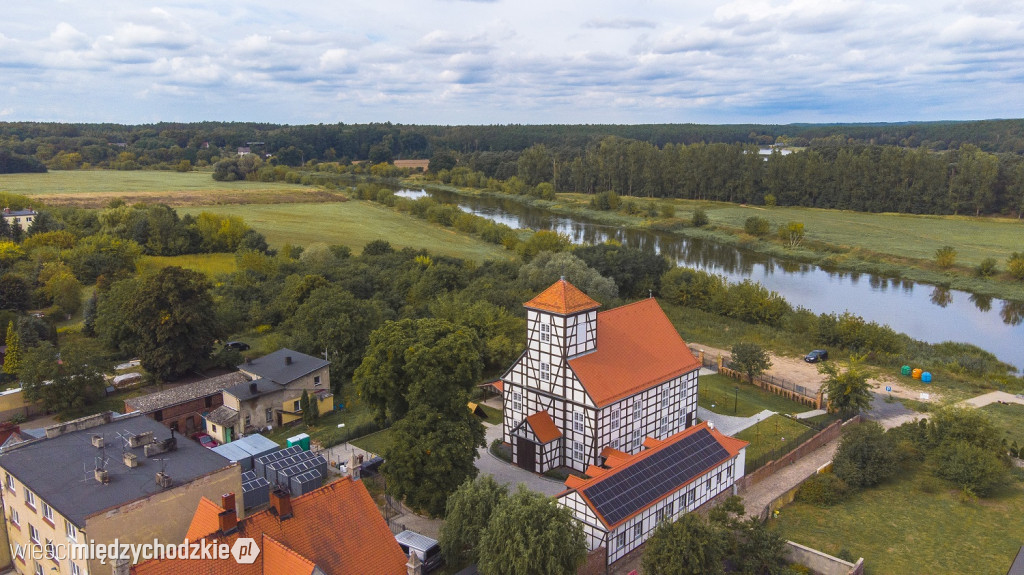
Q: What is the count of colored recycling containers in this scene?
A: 3